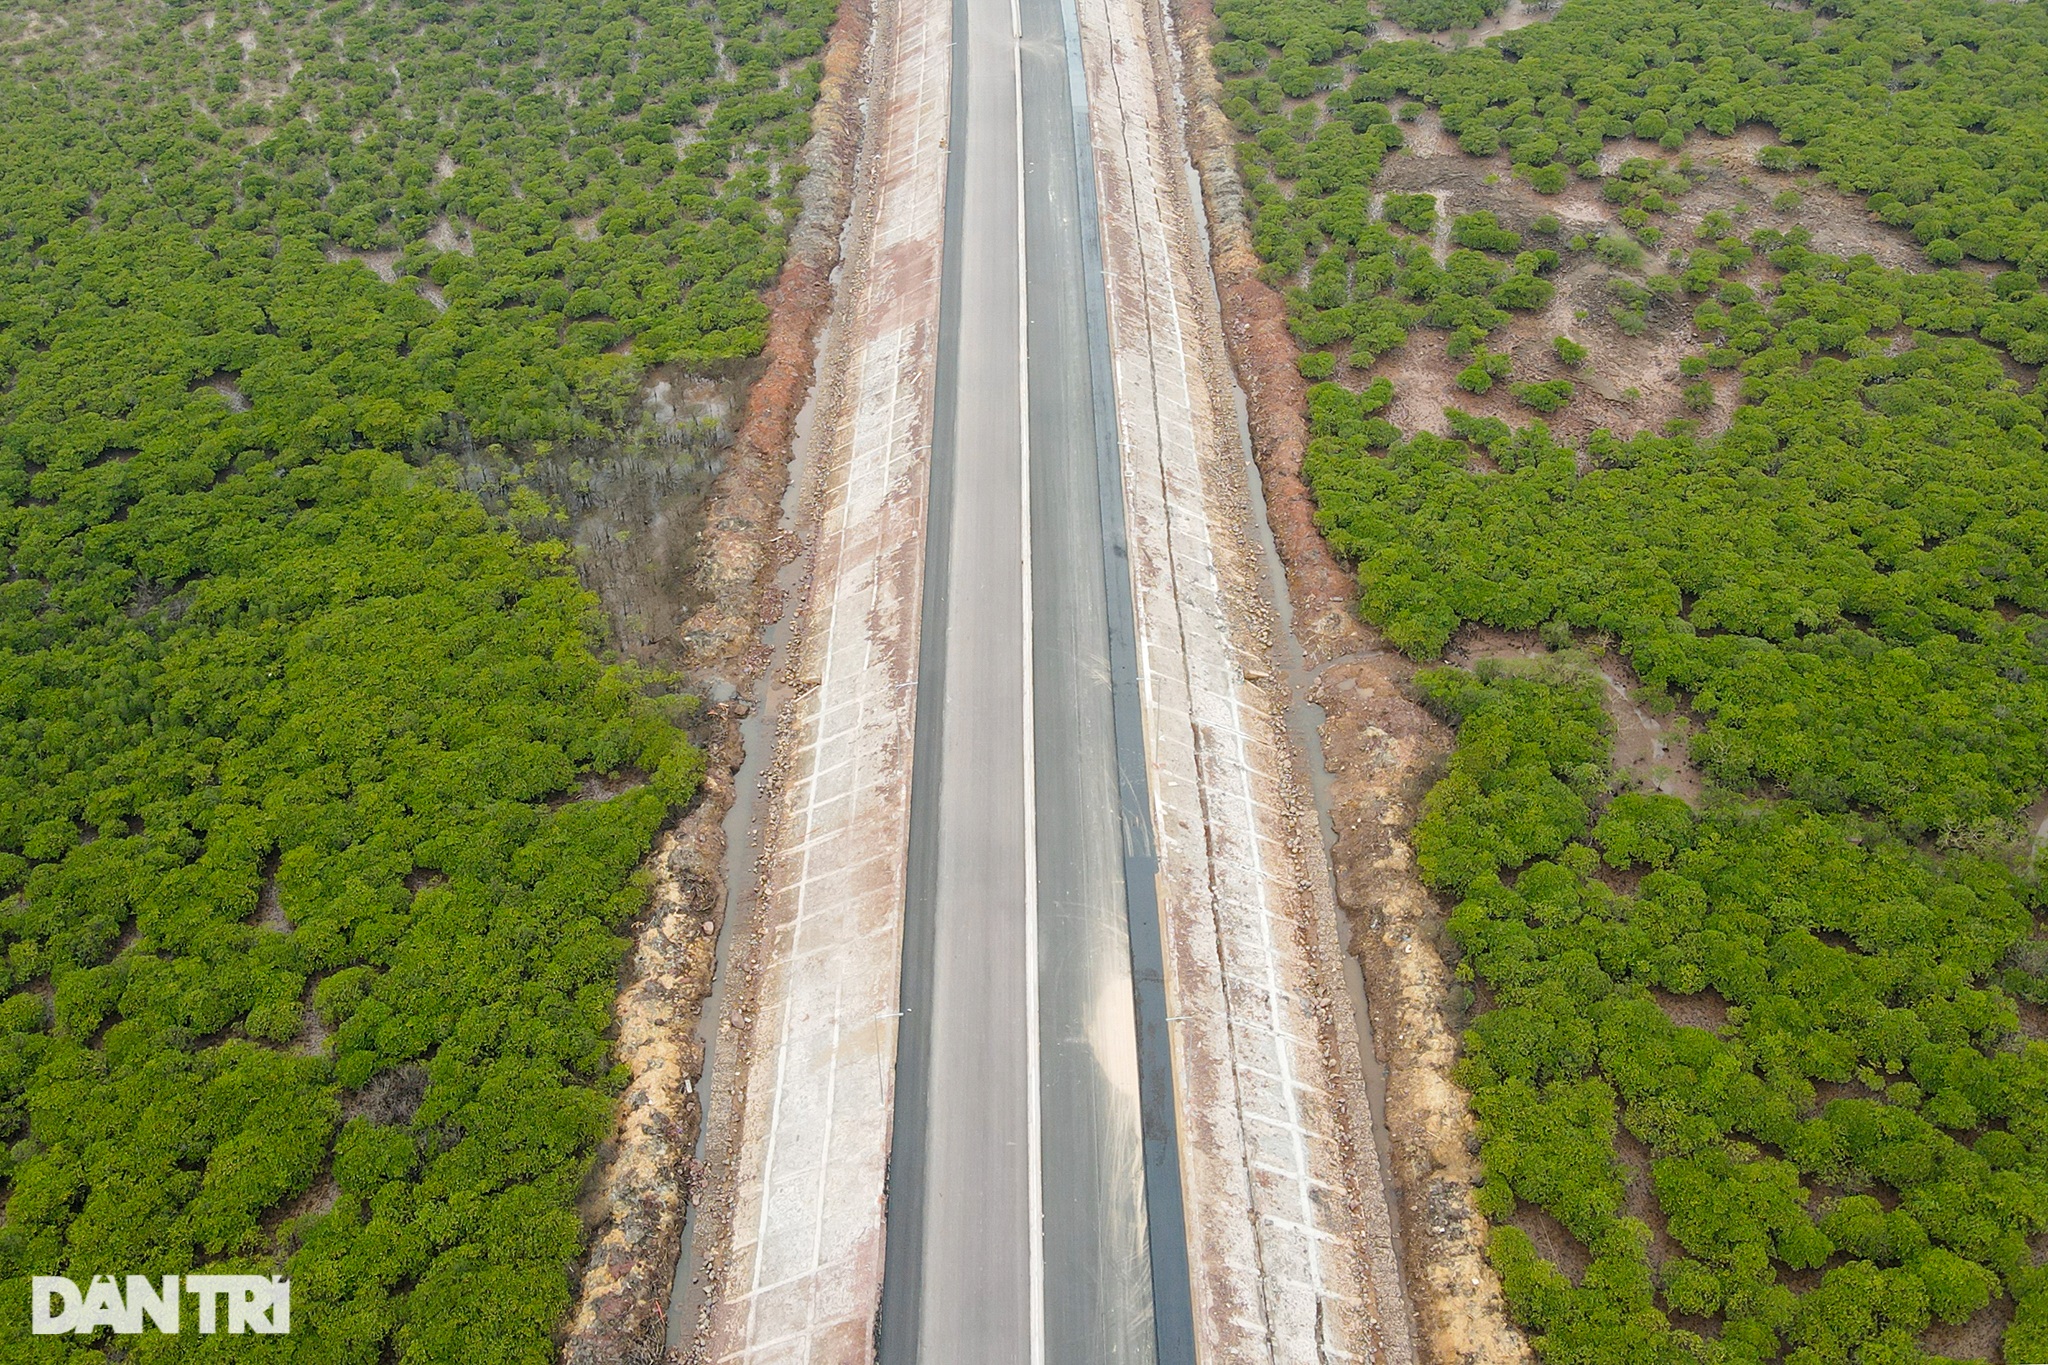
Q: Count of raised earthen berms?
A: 2